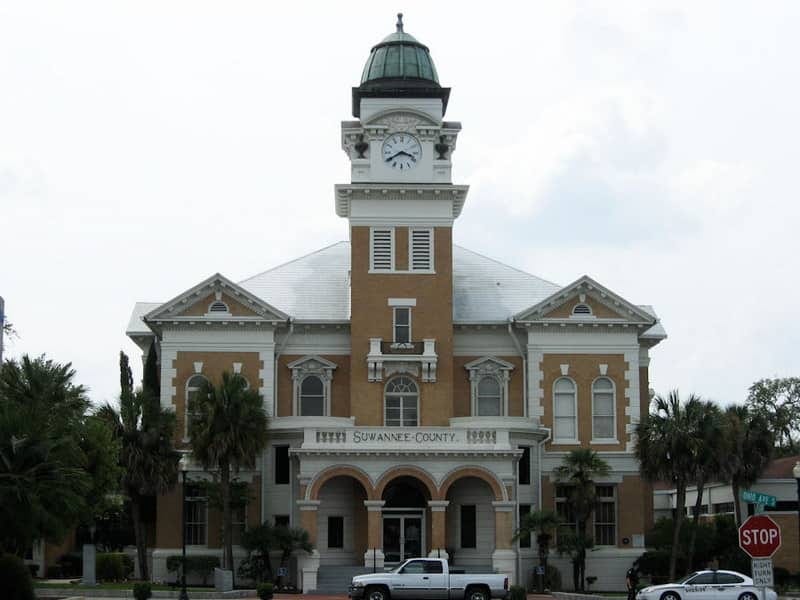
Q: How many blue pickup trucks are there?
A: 0